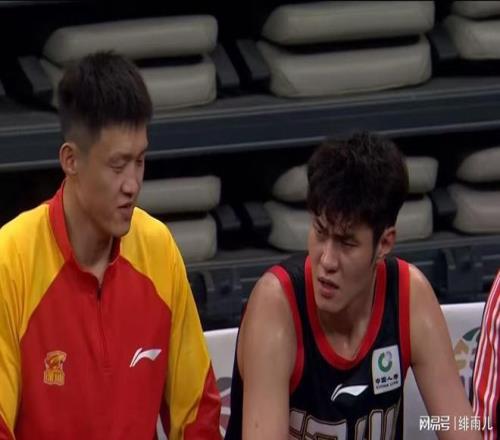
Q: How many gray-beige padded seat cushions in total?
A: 12